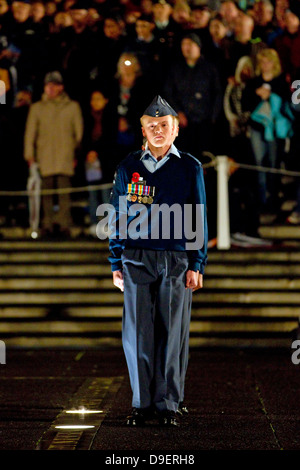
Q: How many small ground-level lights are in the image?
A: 2